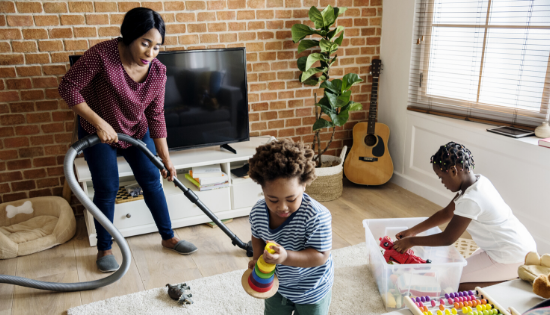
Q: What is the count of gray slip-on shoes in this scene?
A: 2